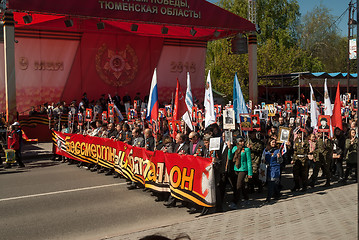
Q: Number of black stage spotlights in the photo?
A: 7